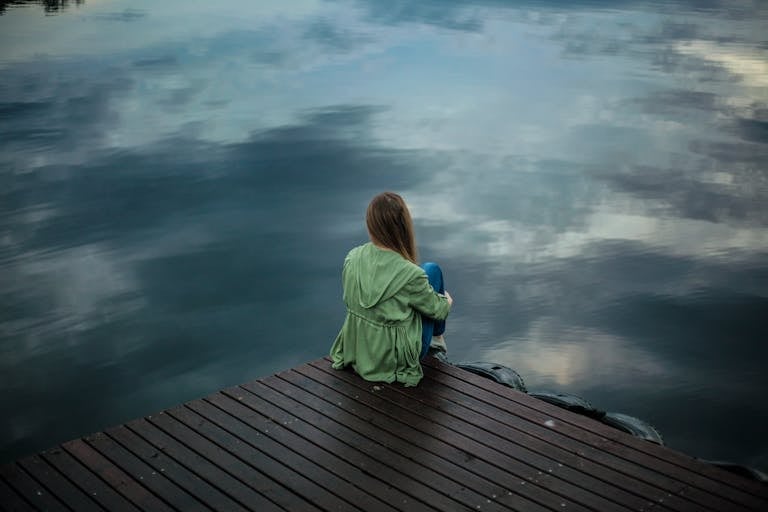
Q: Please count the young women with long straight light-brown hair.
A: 1